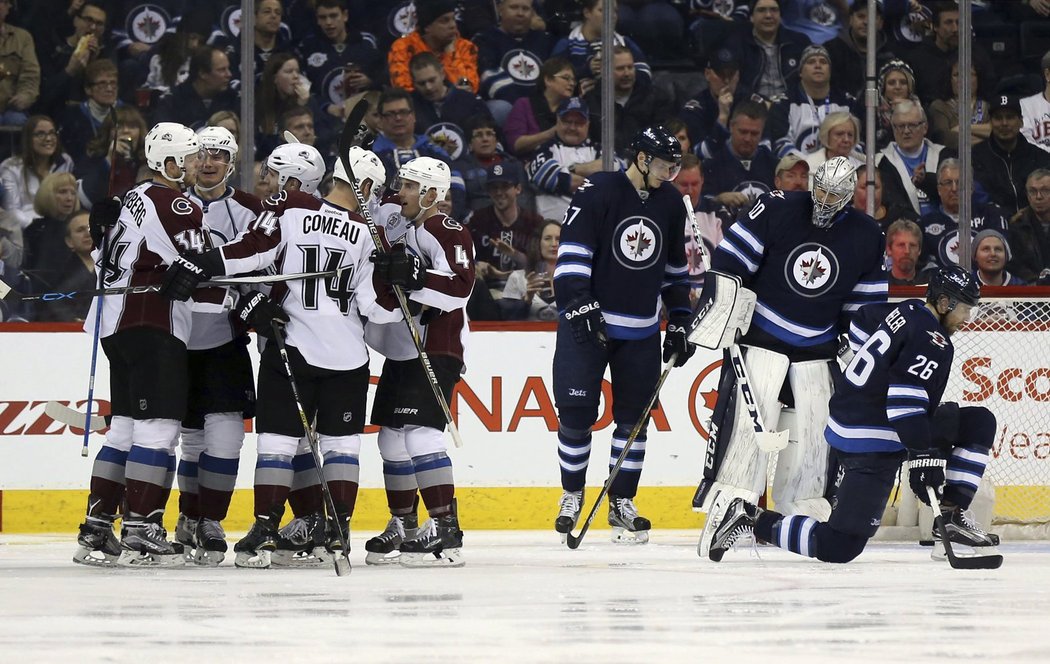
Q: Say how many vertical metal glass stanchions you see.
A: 4